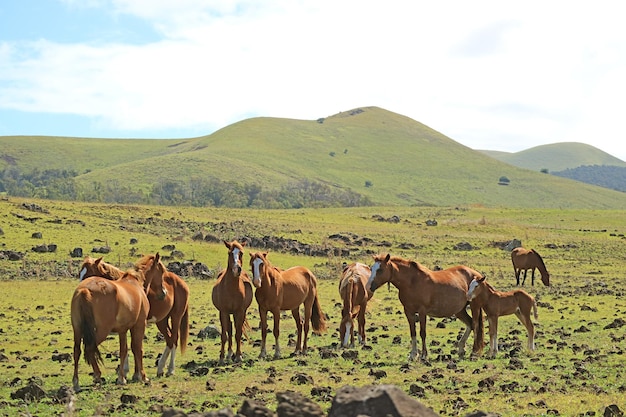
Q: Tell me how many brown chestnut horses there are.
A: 8